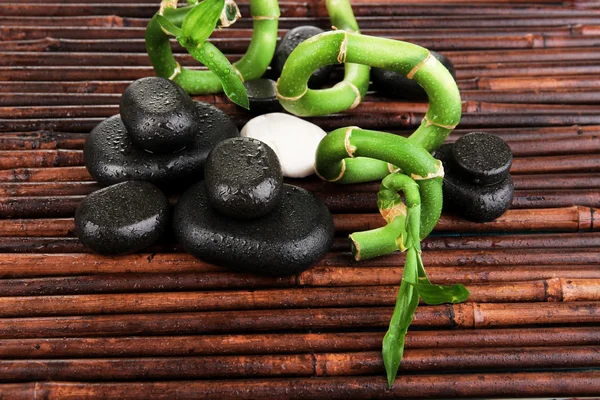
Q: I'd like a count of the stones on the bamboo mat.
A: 11